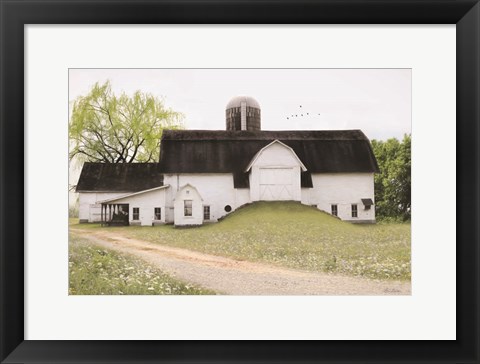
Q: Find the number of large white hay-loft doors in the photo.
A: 1